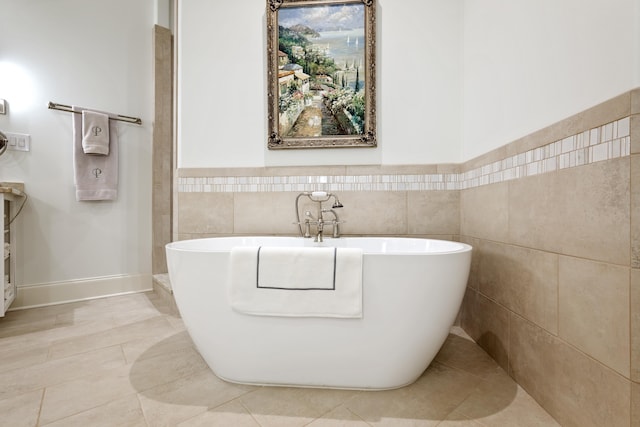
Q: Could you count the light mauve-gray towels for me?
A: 2